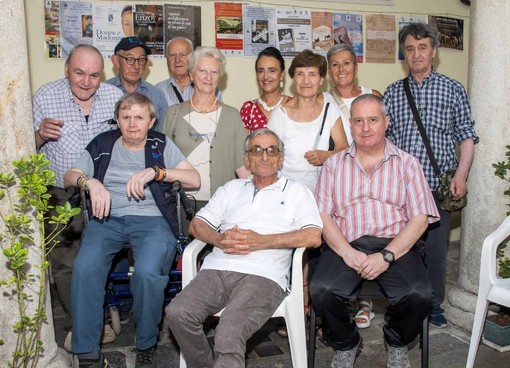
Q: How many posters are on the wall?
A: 13